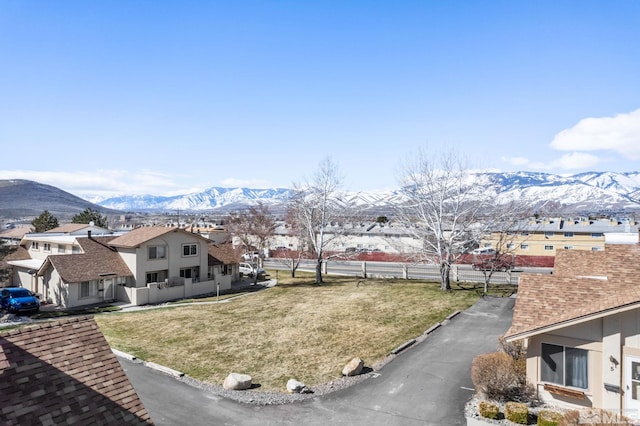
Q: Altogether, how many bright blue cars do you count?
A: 1